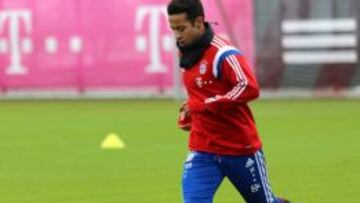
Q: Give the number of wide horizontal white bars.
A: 3